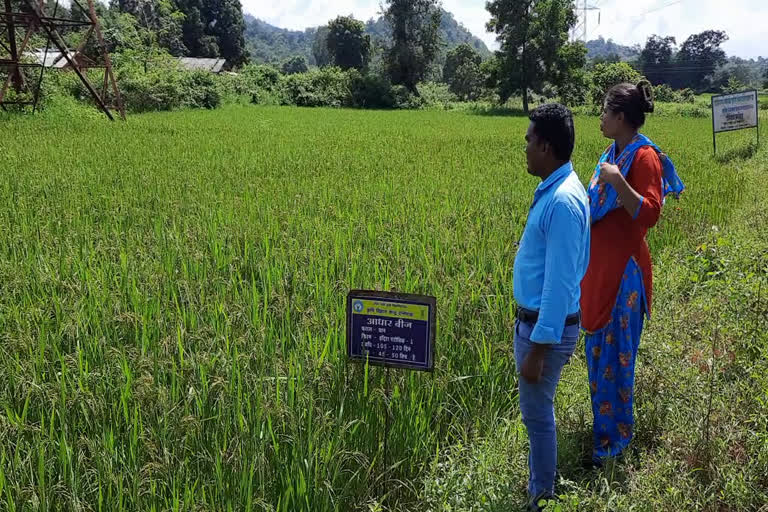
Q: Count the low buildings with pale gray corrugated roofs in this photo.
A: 2